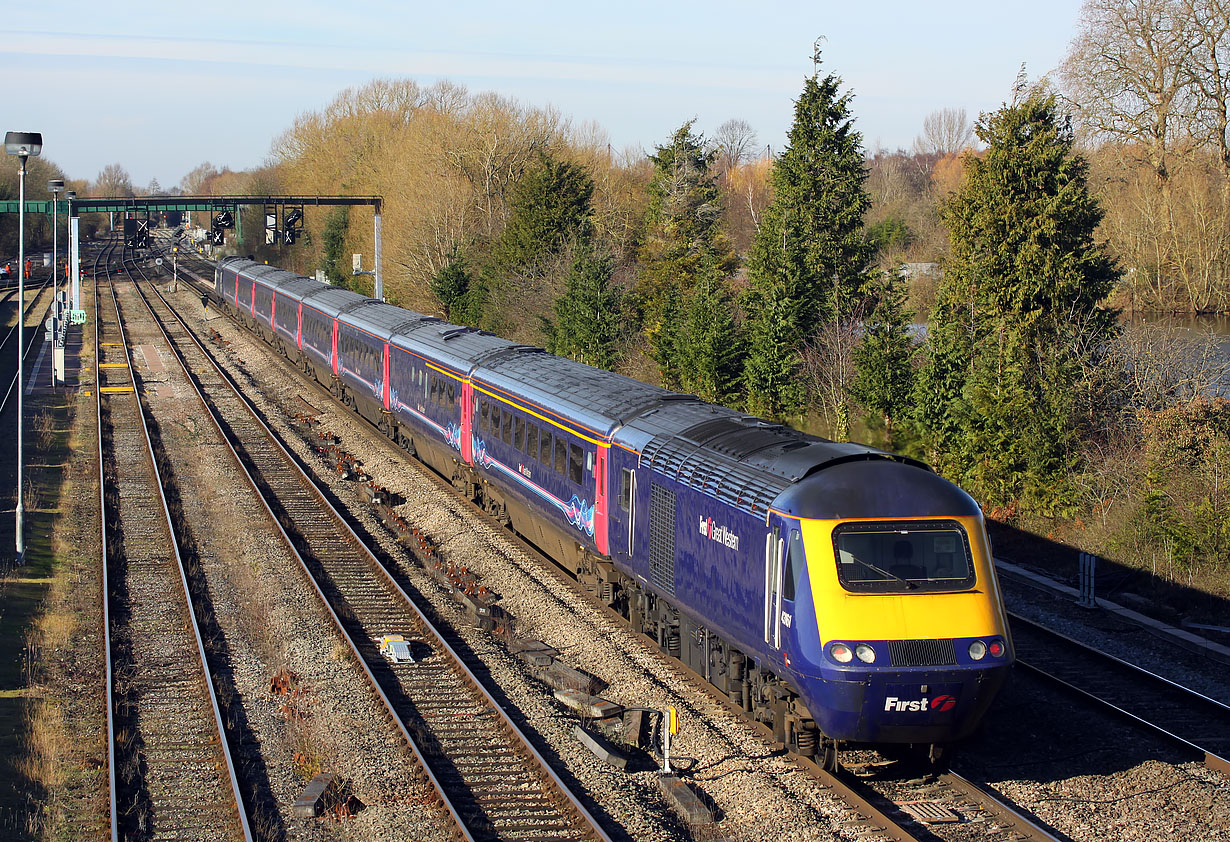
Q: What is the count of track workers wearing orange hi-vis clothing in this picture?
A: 3